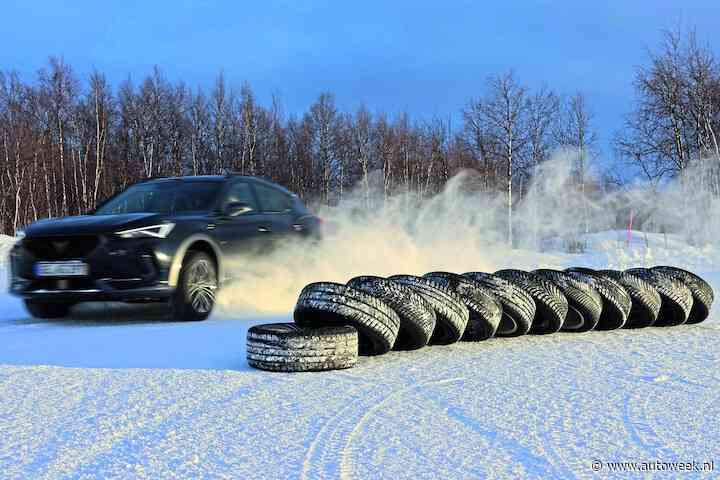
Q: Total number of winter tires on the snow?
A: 12